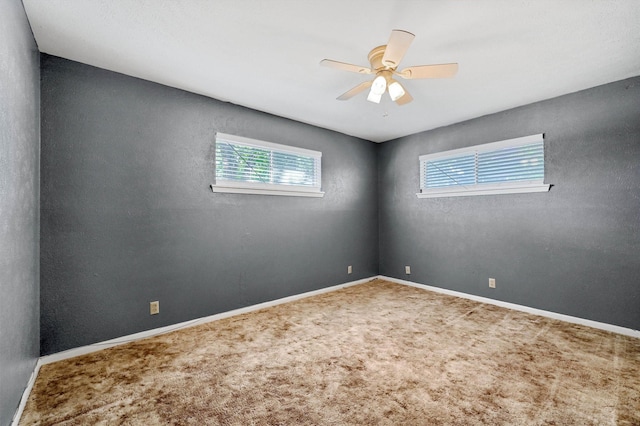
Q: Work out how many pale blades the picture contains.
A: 5